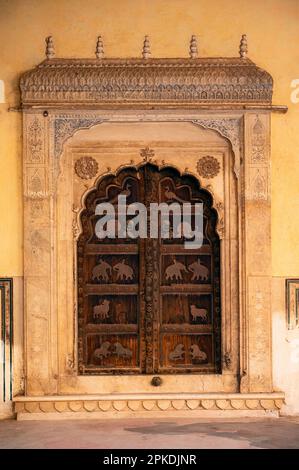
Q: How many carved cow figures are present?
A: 2